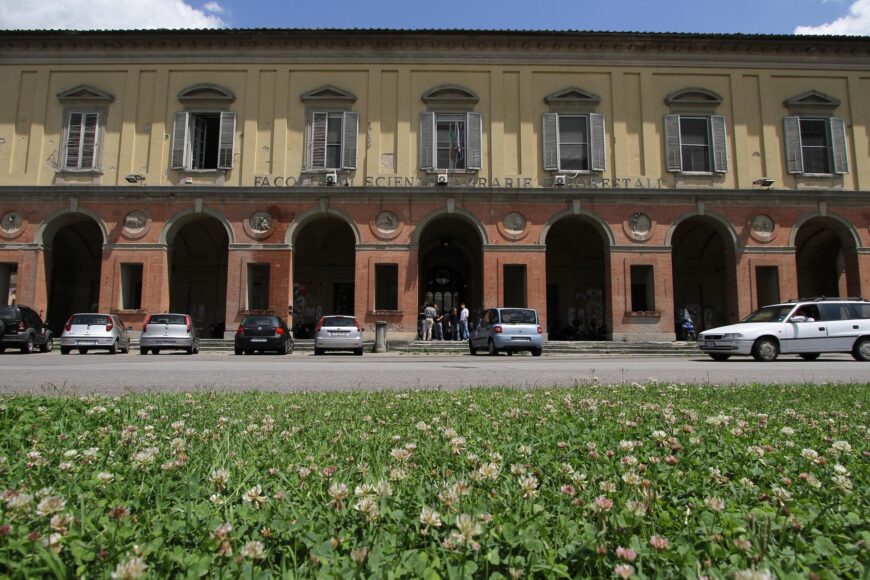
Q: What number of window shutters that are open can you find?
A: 11